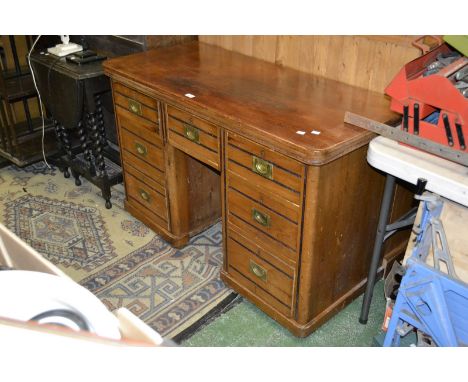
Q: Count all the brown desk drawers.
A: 7